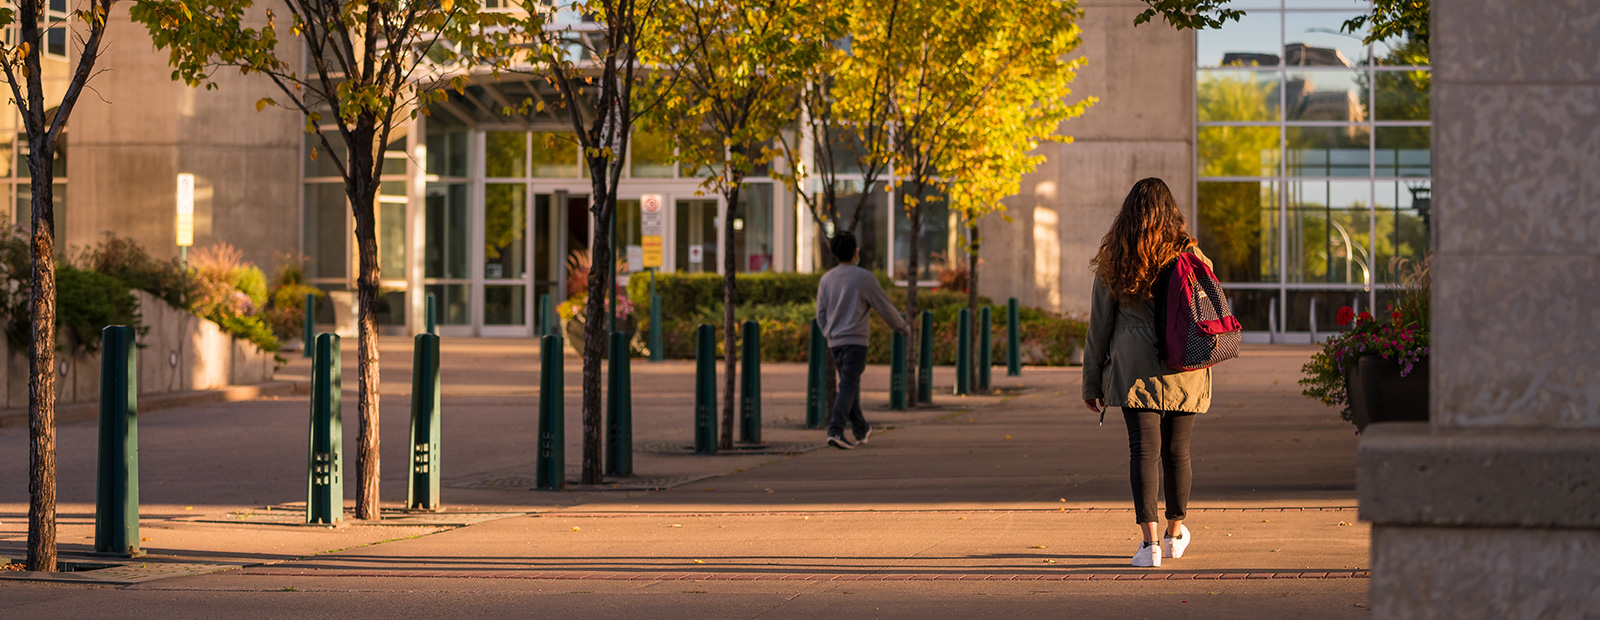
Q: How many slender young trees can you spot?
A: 7